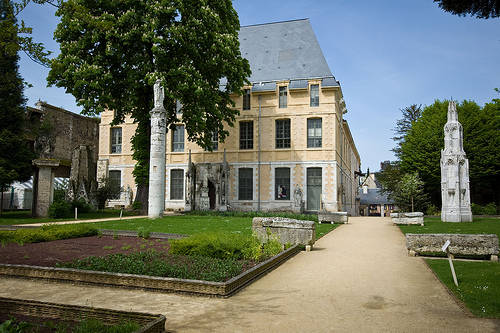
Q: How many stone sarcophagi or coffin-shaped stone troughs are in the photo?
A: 4